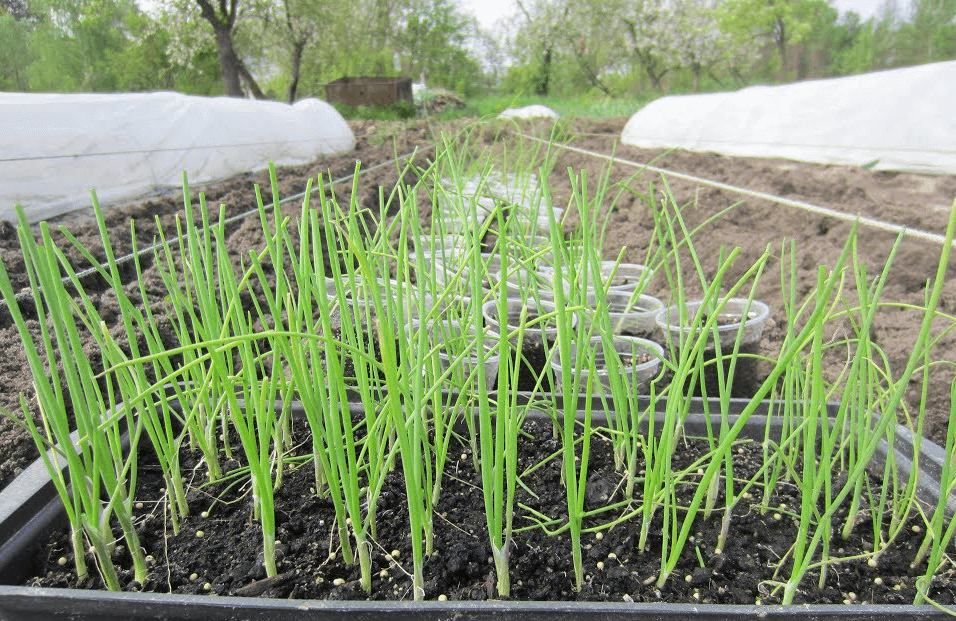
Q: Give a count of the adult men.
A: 0